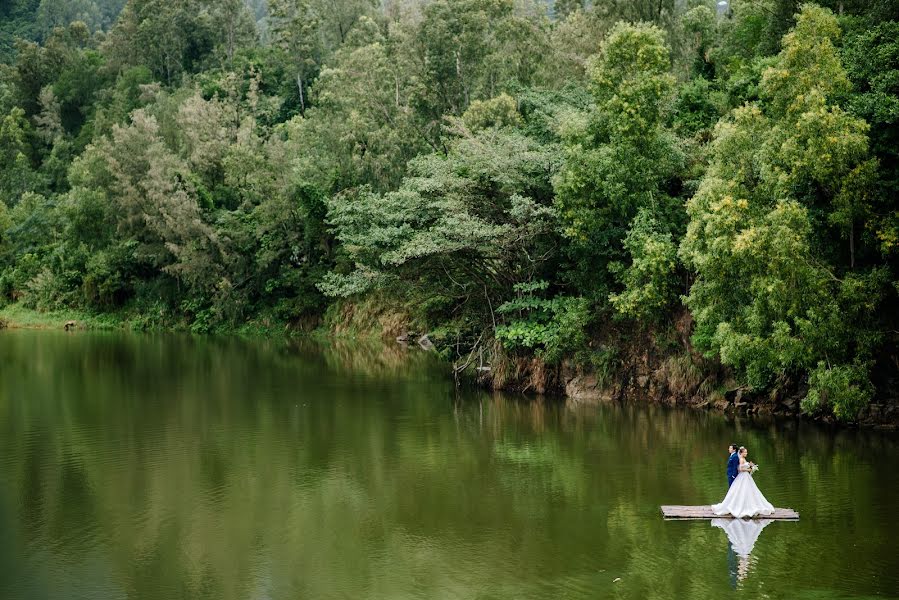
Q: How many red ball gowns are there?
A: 0